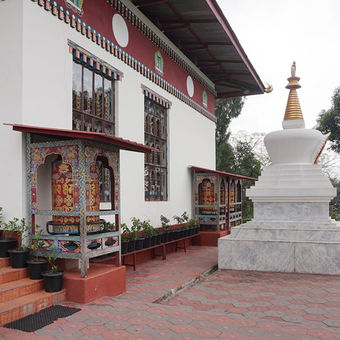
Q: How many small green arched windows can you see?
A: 3